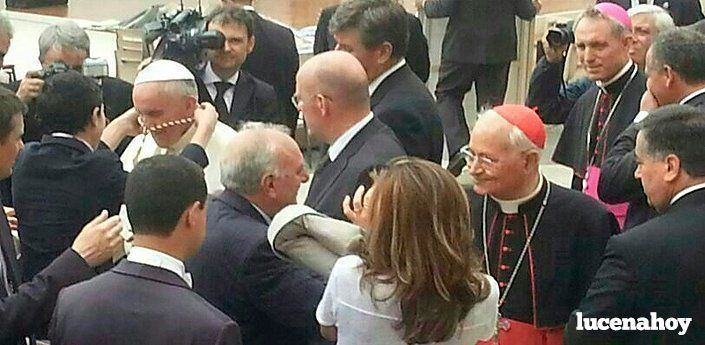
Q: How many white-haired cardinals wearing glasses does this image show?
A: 1